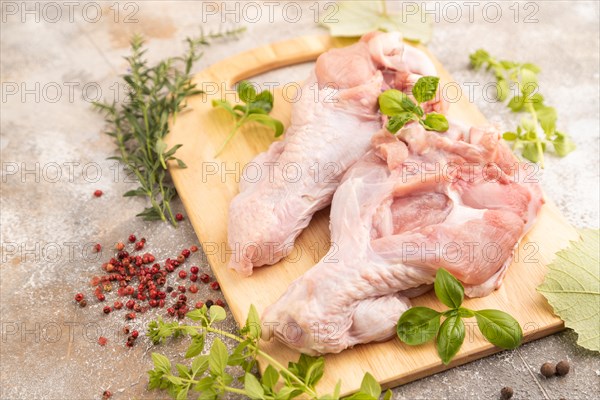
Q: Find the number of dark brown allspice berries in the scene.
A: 3